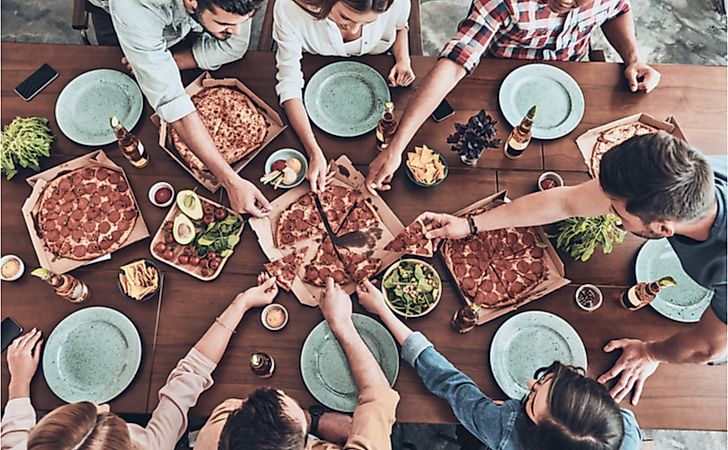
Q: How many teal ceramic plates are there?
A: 7